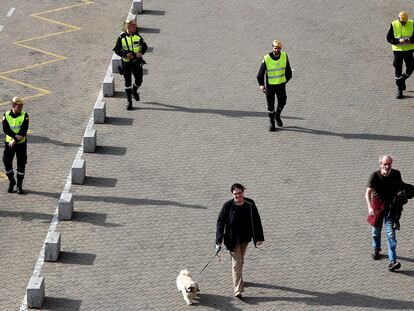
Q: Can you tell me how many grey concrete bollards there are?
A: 10